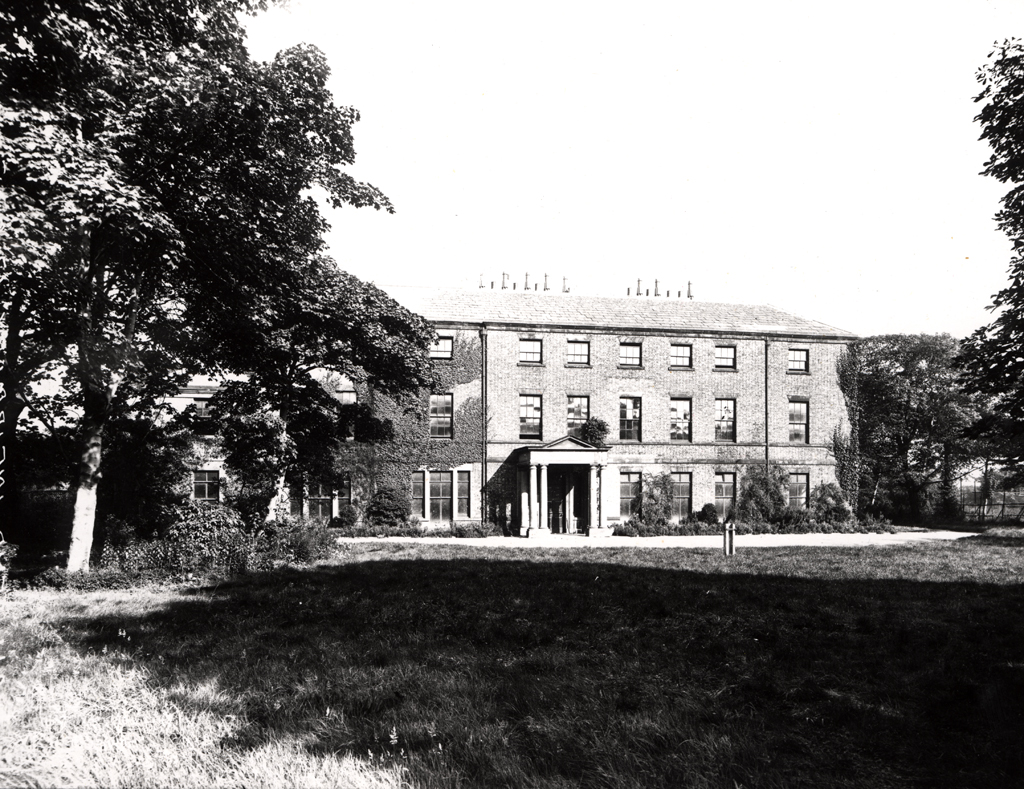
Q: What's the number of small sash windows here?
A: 7